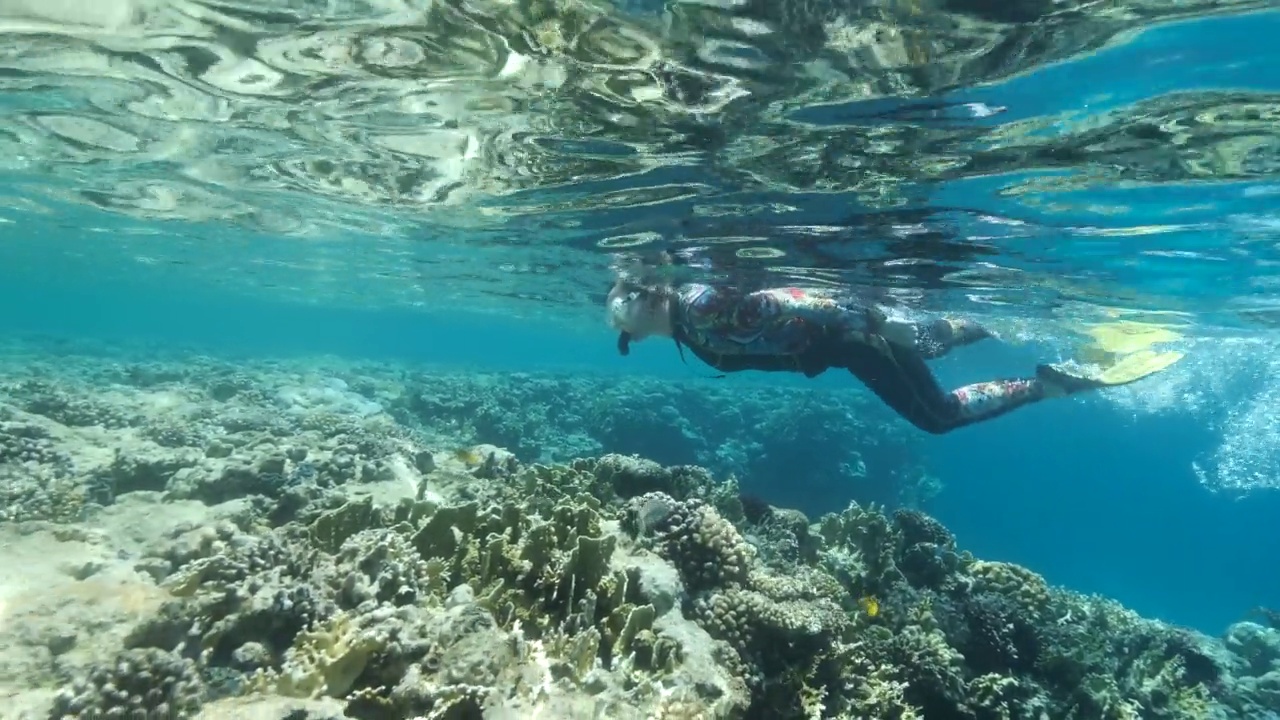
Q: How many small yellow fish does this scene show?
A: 2